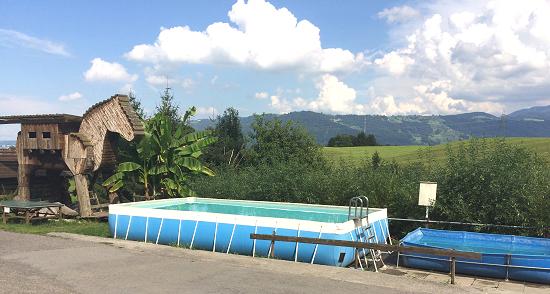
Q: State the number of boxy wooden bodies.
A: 1